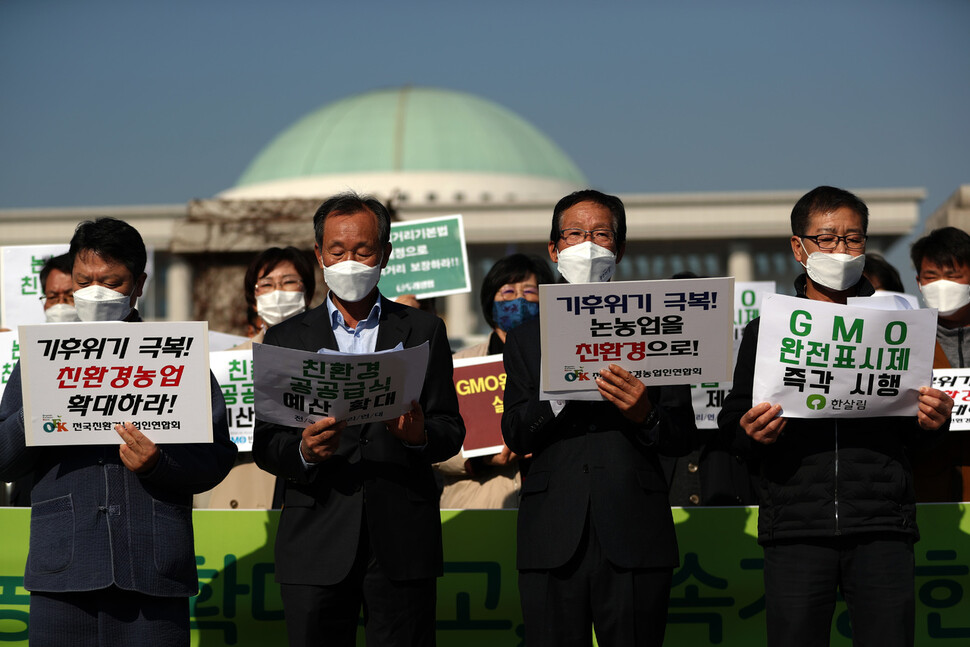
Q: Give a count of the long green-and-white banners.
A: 1